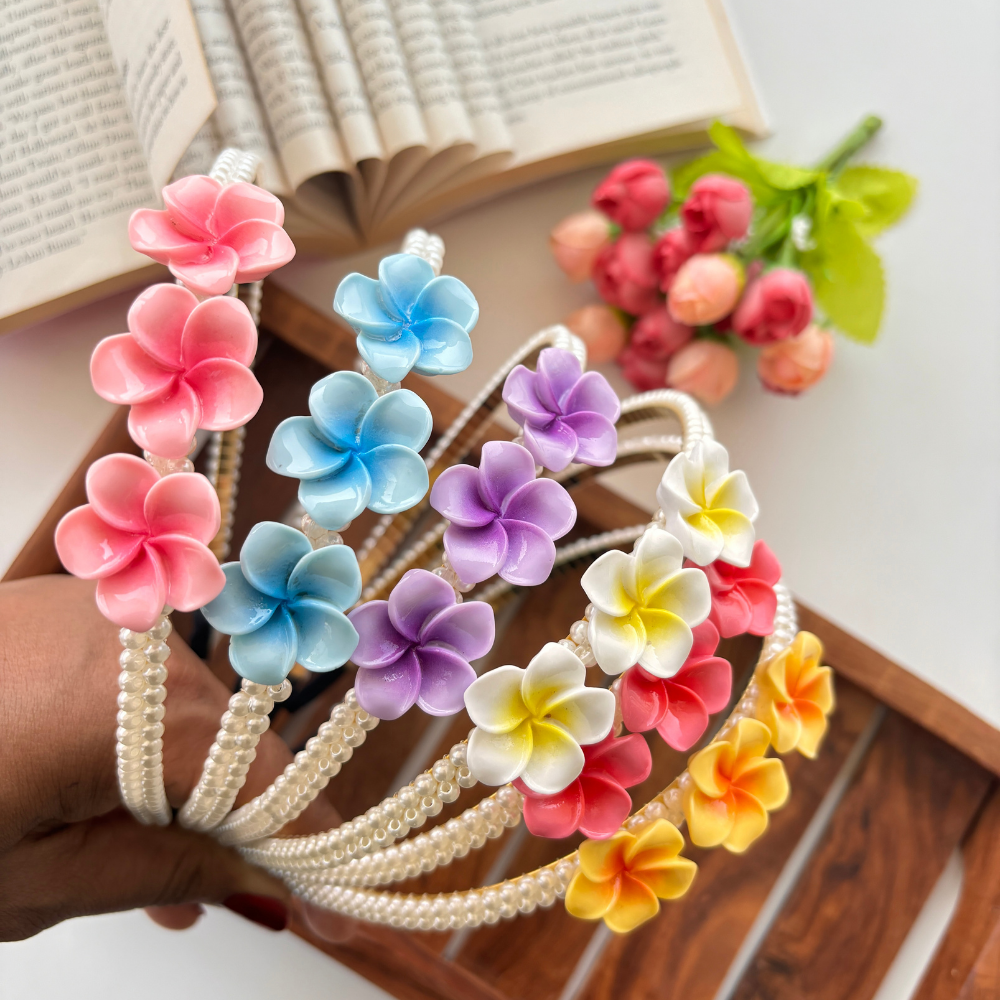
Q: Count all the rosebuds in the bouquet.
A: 12